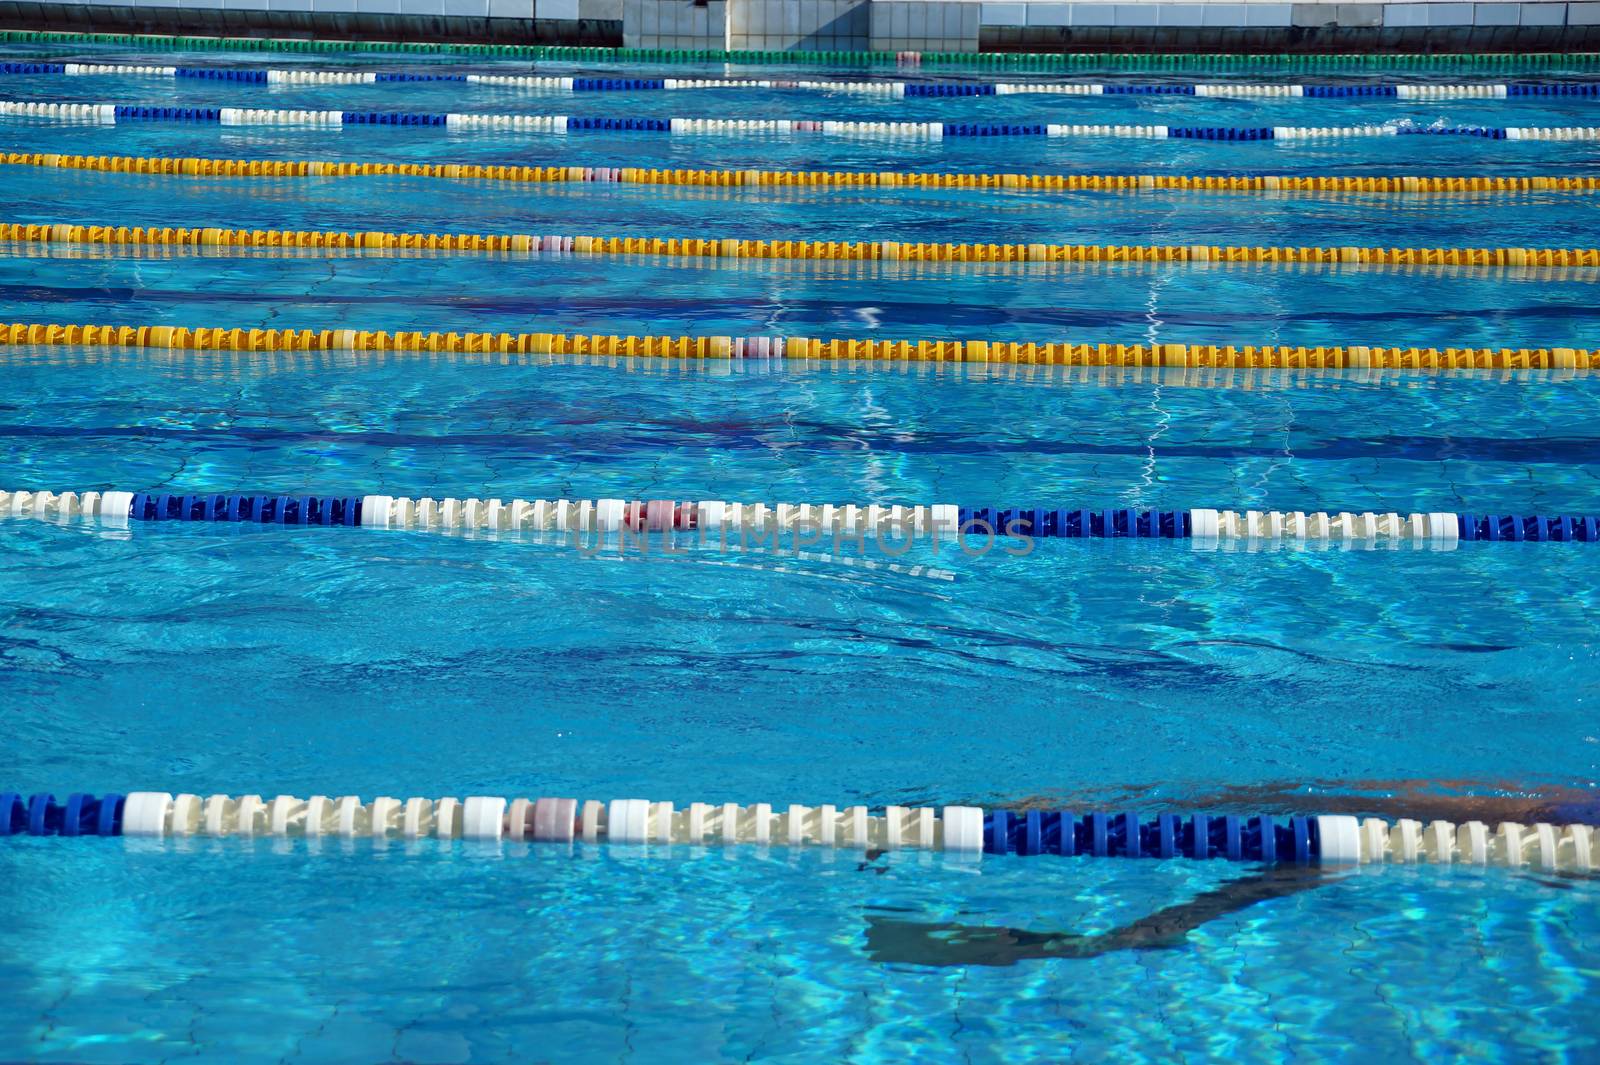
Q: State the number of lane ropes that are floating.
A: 8